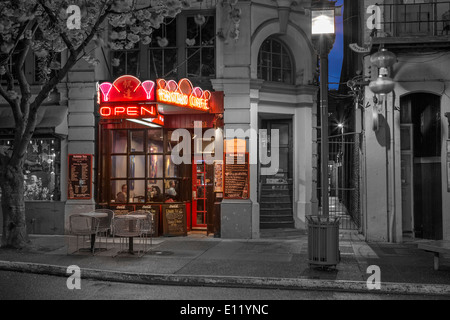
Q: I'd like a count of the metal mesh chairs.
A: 4